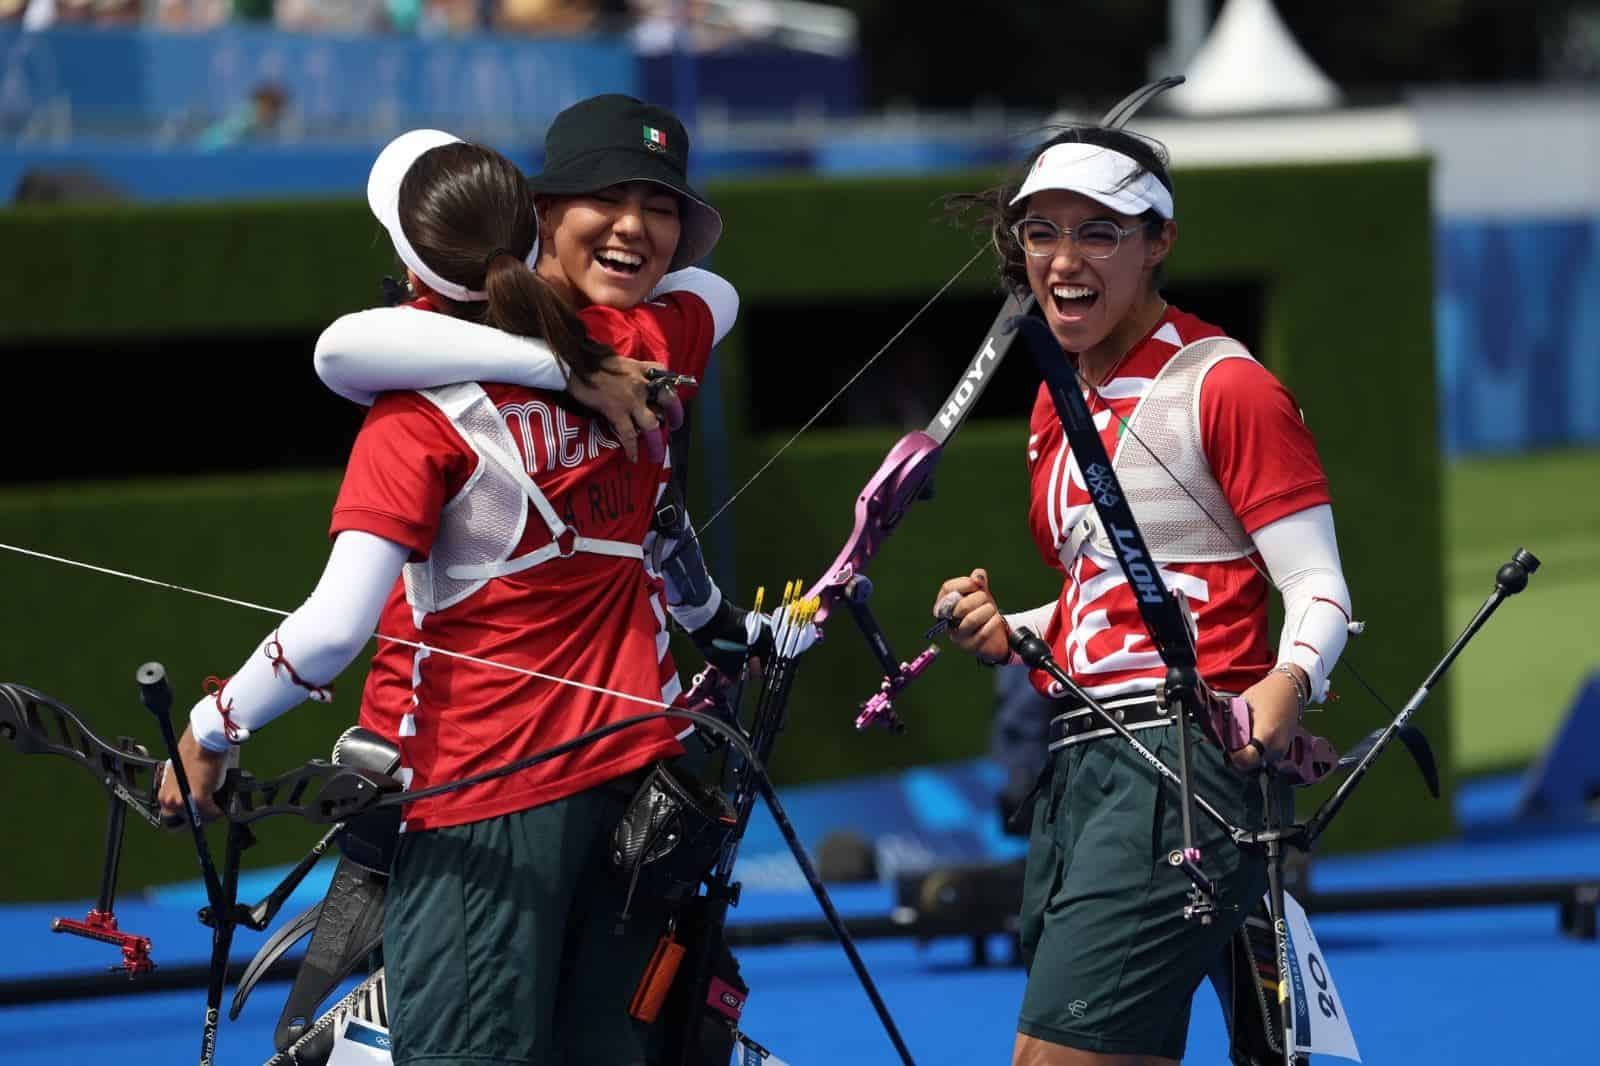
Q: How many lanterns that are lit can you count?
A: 0